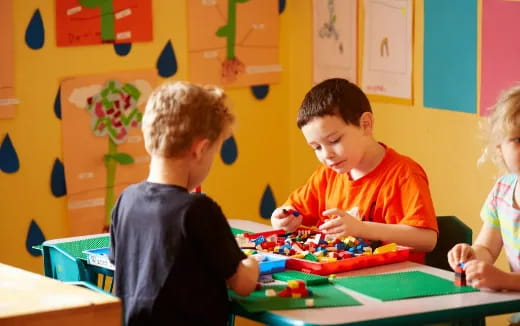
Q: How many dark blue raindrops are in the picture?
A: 11